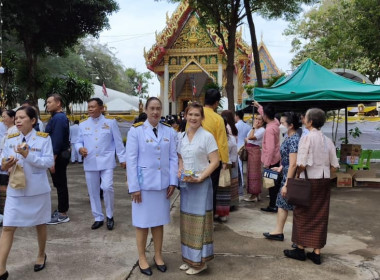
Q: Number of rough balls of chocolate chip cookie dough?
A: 0